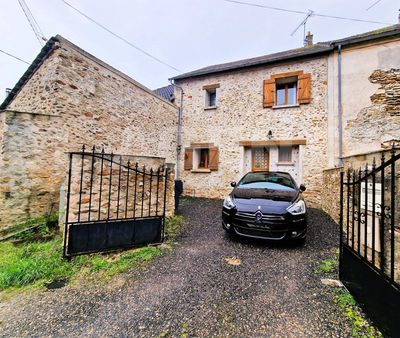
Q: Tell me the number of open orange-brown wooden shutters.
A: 4